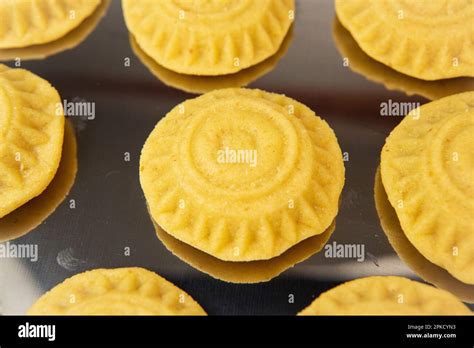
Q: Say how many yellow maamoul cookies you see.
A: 8